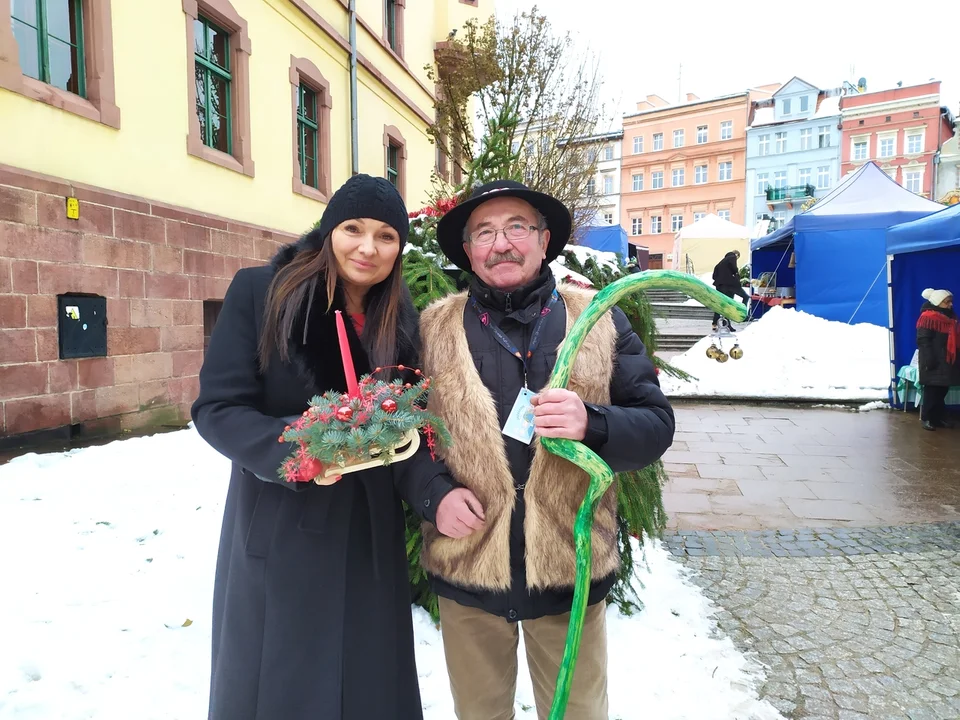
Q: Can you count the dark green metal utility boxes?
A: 1